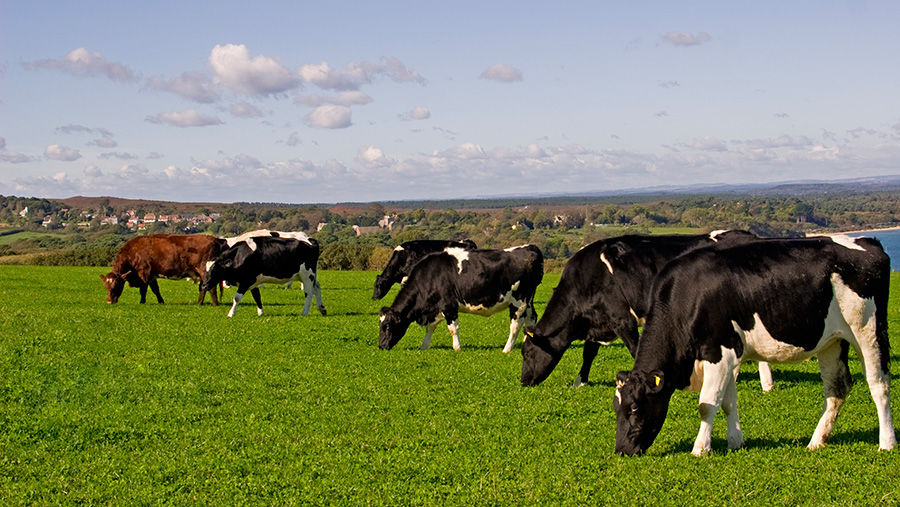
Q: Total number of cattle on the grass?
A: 7